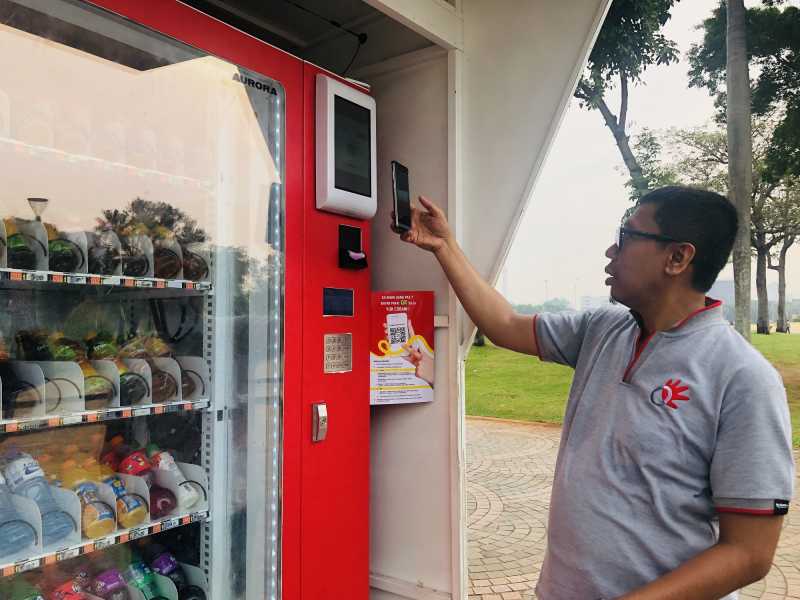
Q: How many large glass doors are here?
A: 1